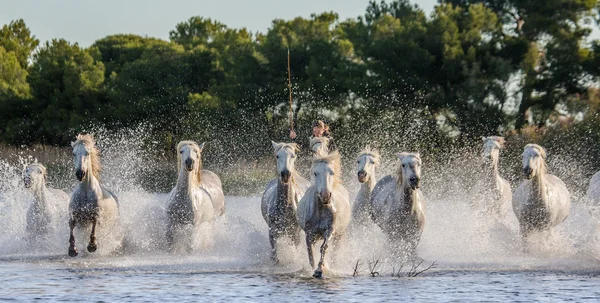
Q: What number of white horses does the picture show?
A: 11